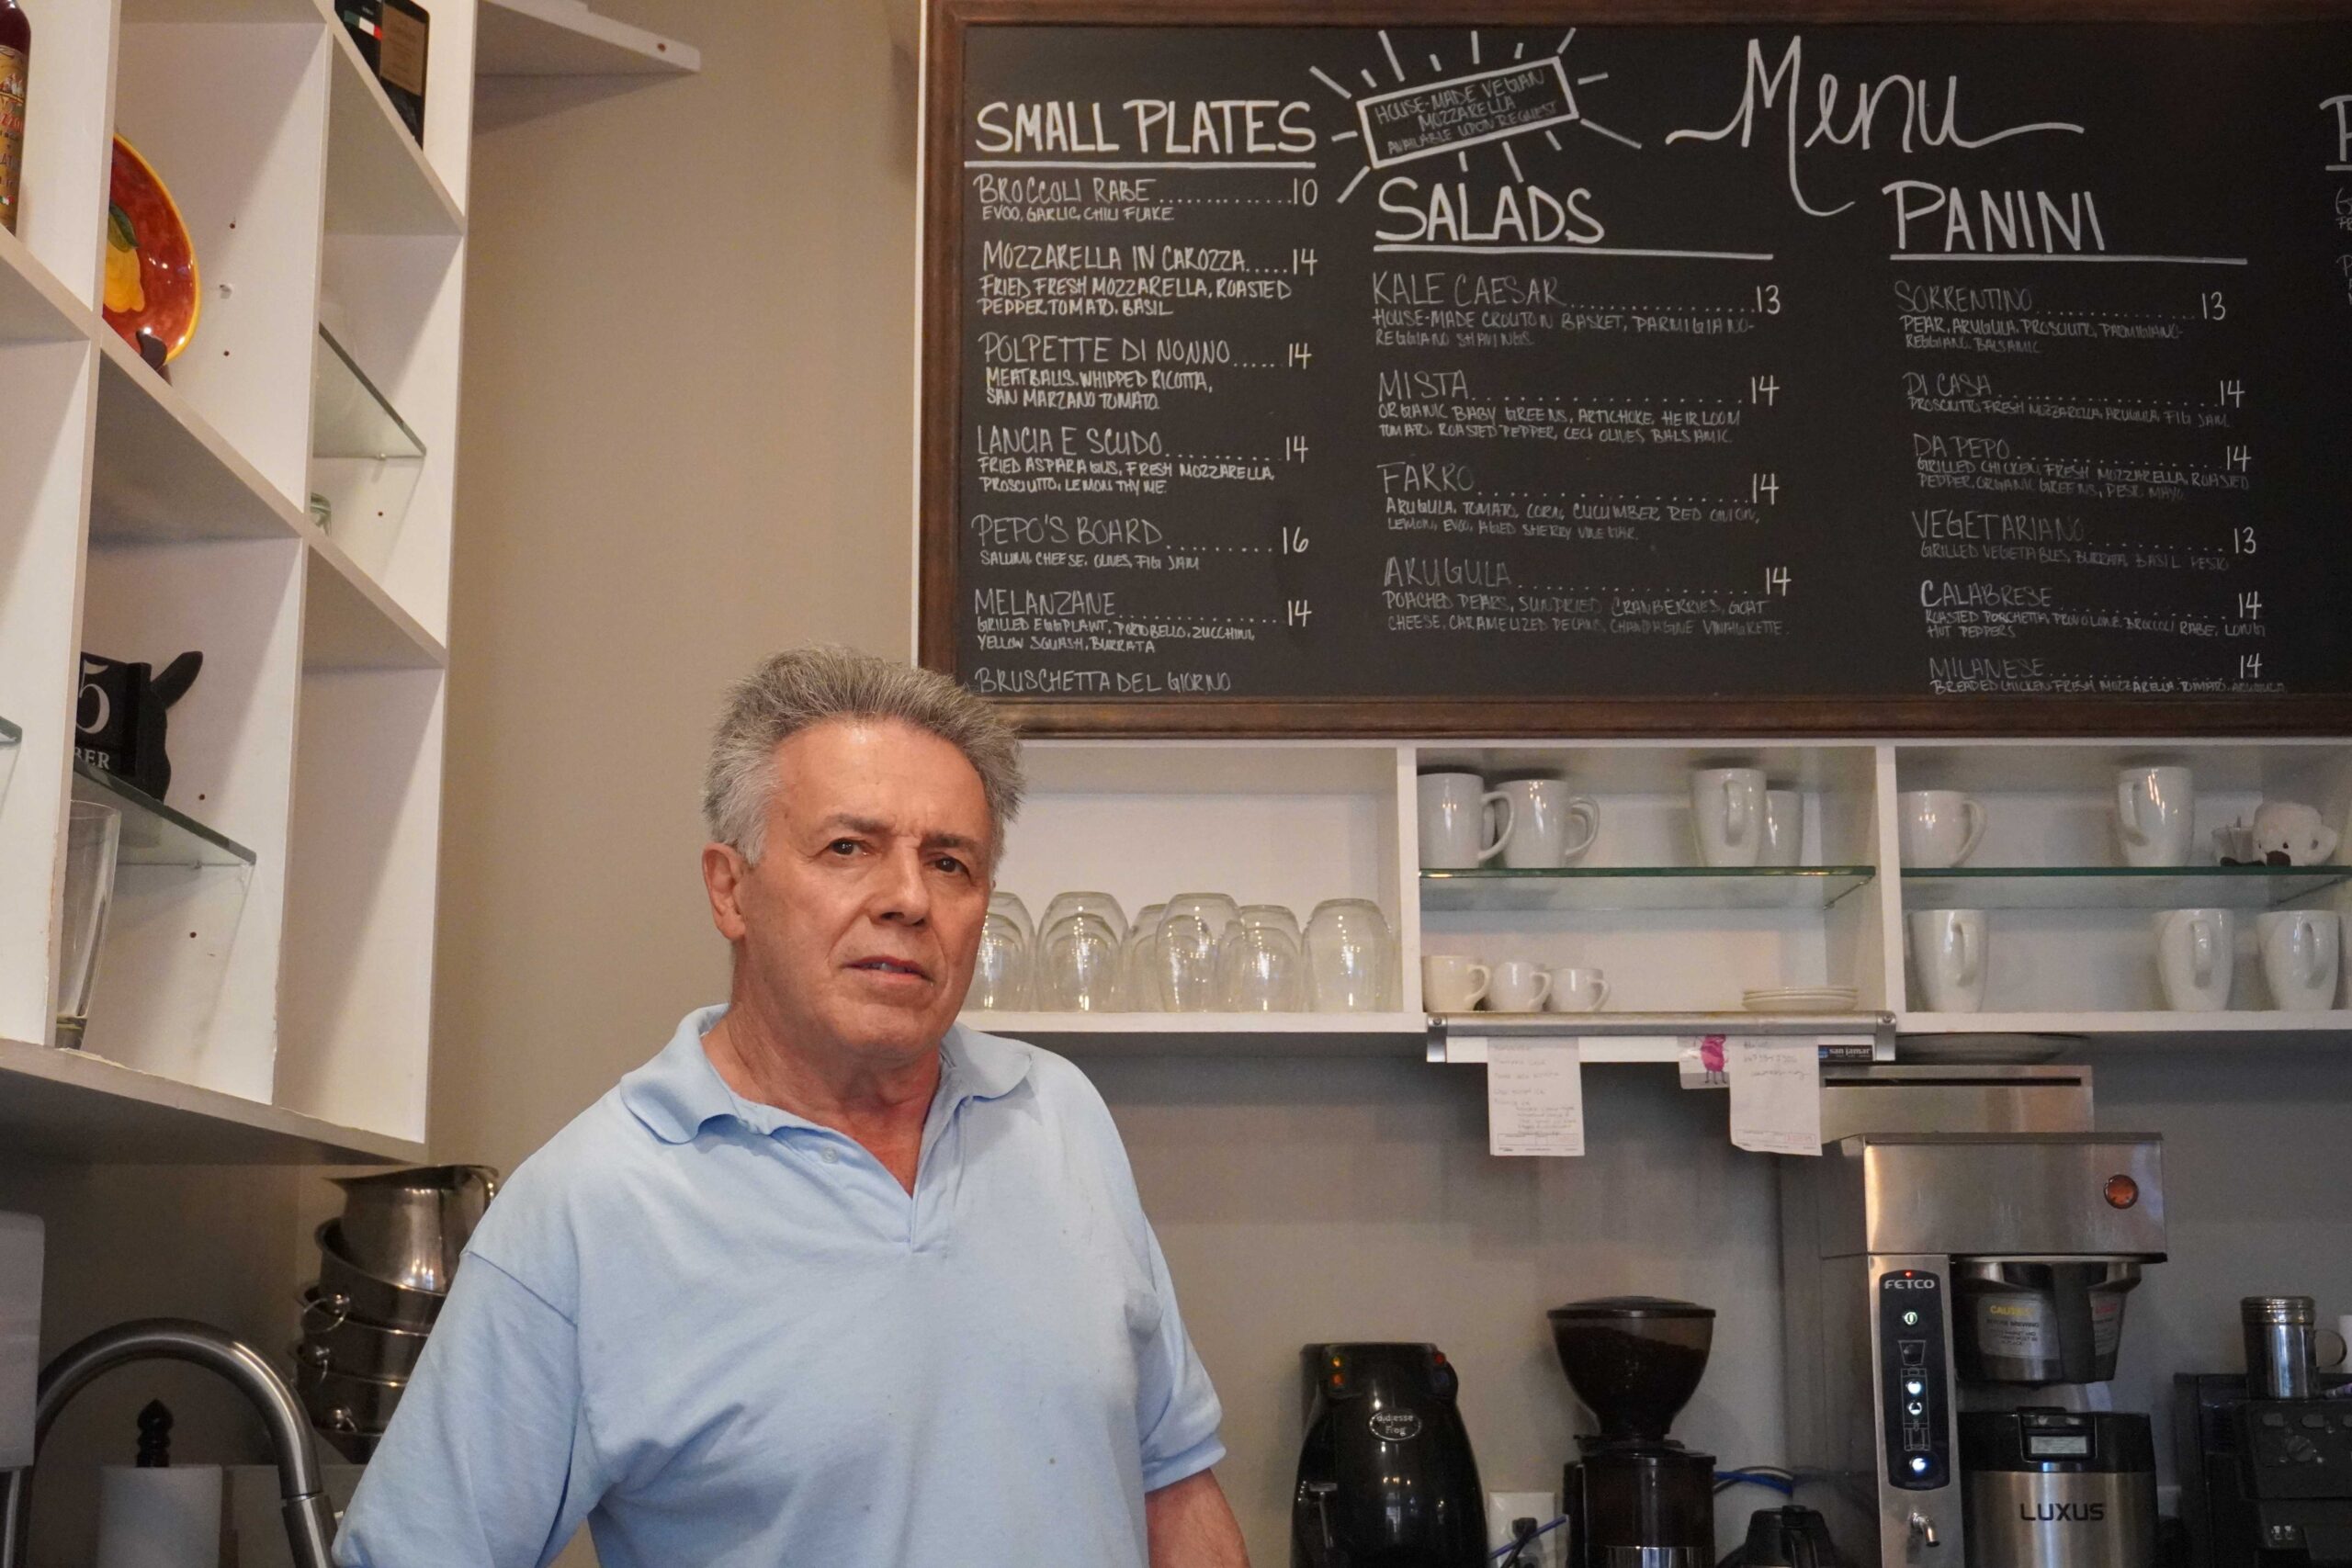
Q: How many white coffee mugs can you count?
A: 12